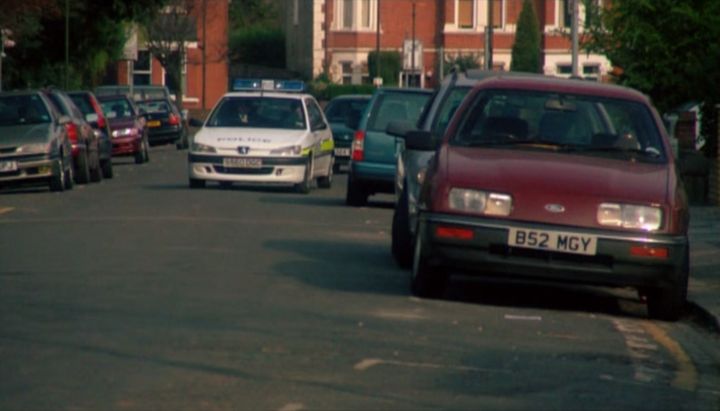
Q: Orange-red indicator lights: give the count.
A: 2